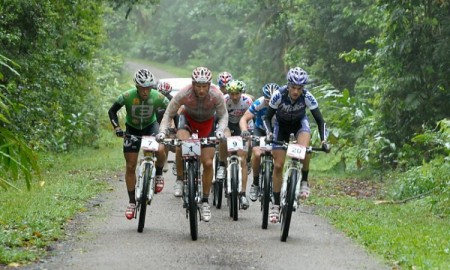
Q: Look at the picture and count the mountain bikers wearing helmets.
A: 7